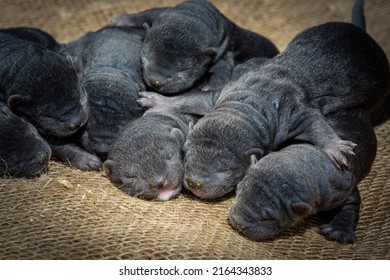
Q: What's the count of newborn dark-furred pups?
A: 7